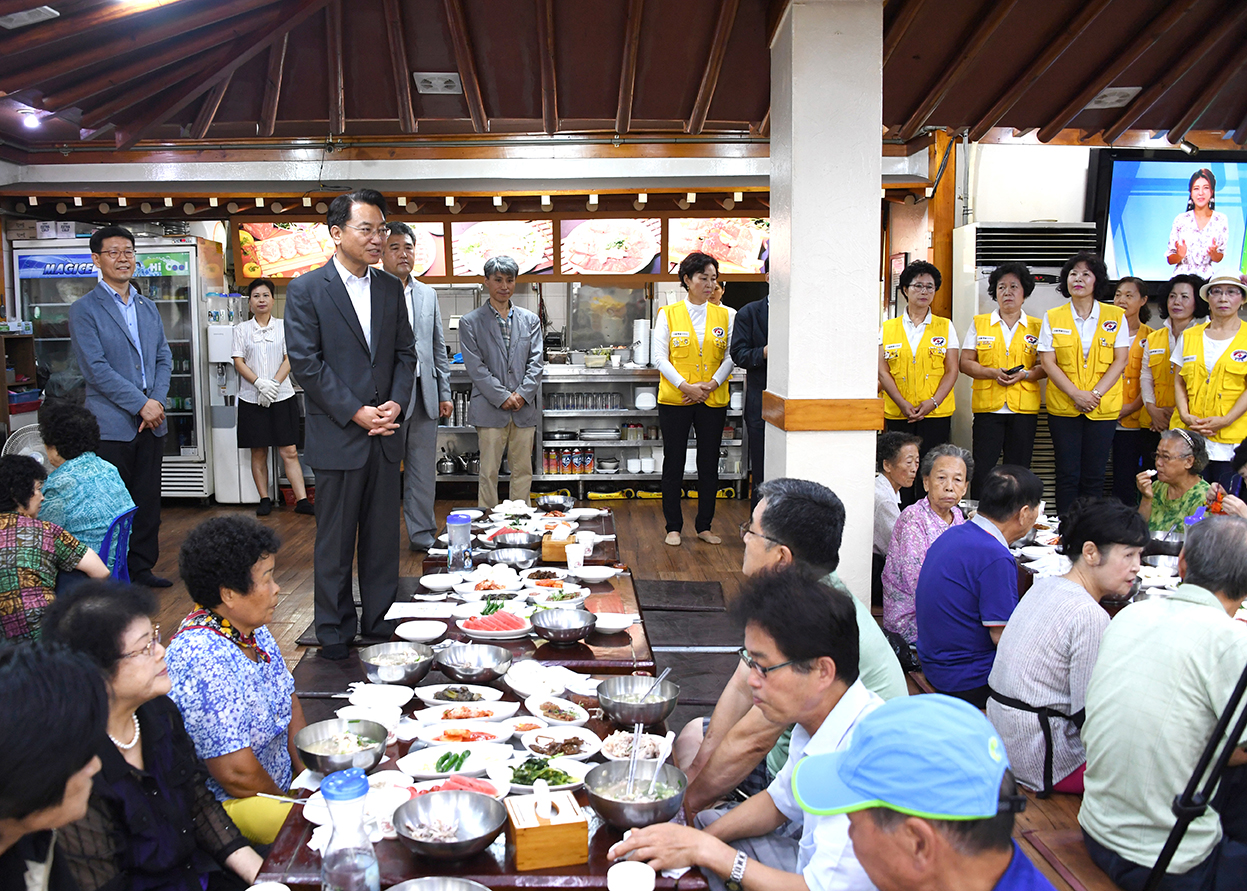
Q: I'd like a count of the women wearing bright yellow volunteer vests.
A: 7